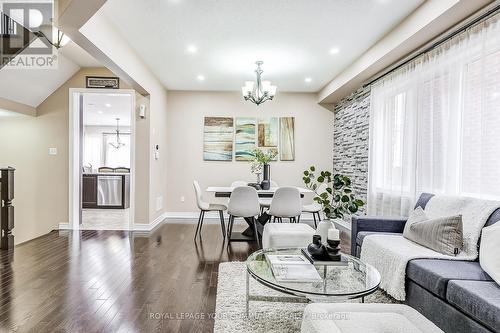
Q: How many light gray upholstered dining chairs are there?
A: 6